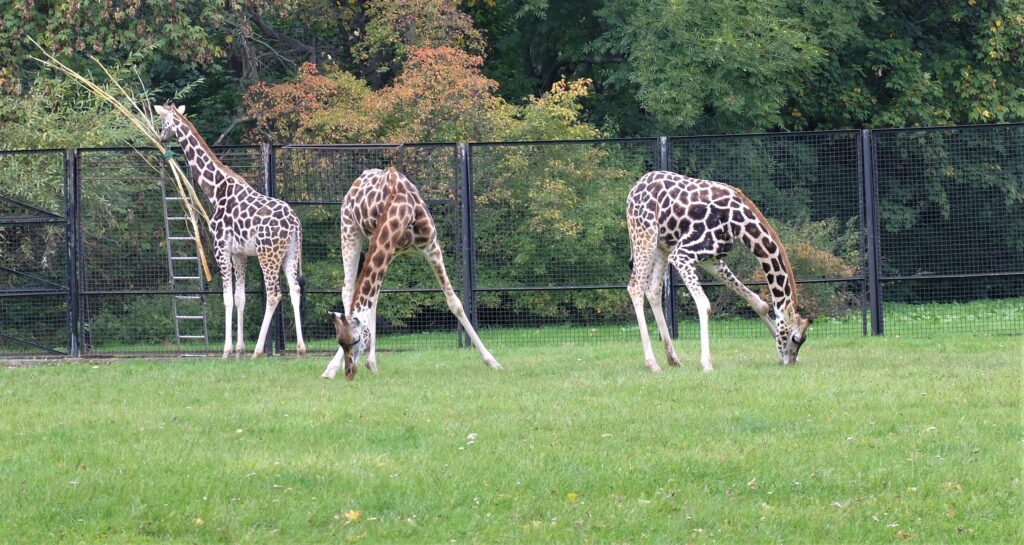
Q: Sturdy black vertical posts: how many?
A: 5